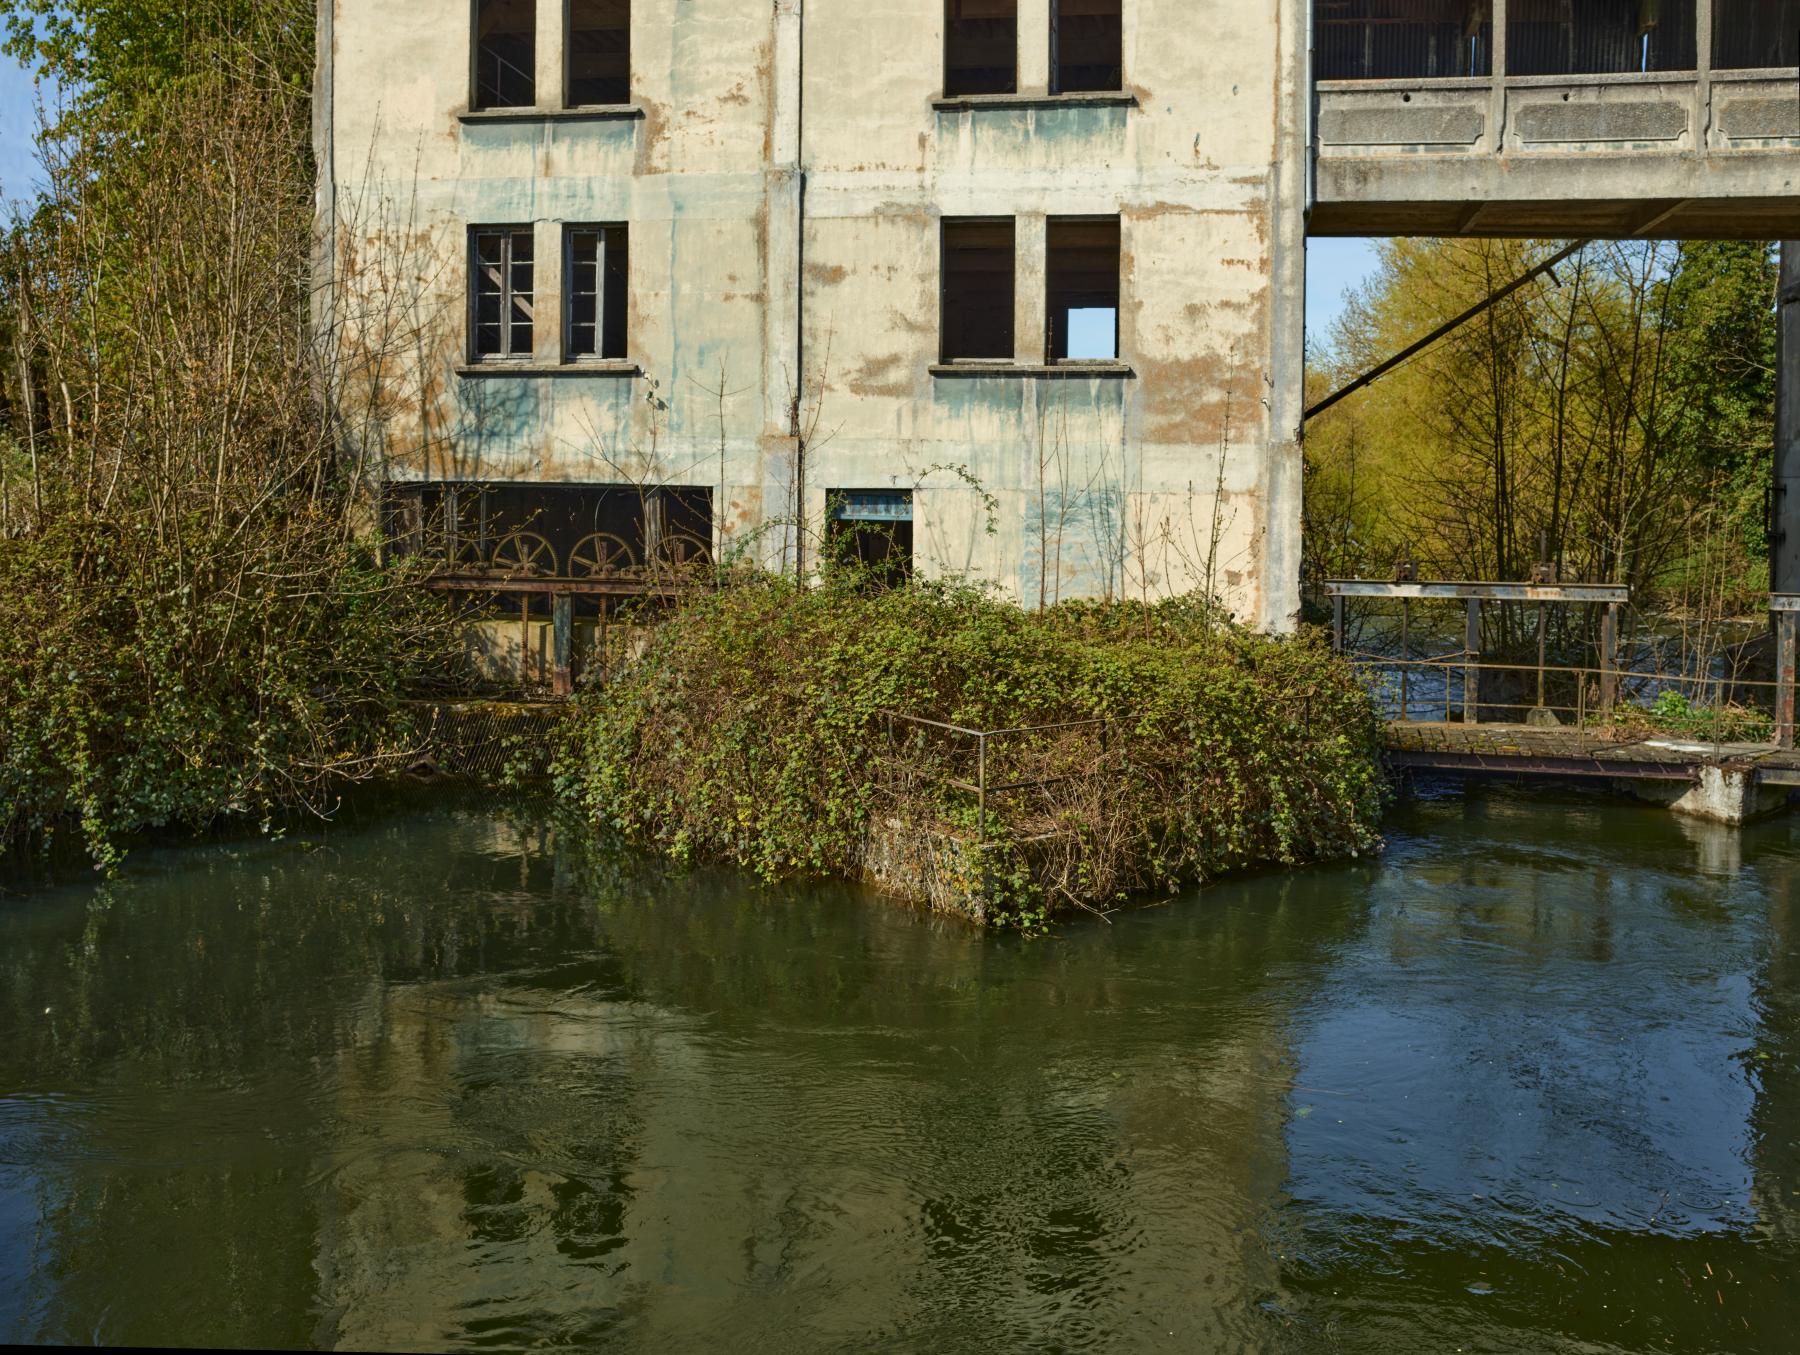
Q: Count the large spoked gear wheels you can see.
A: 4